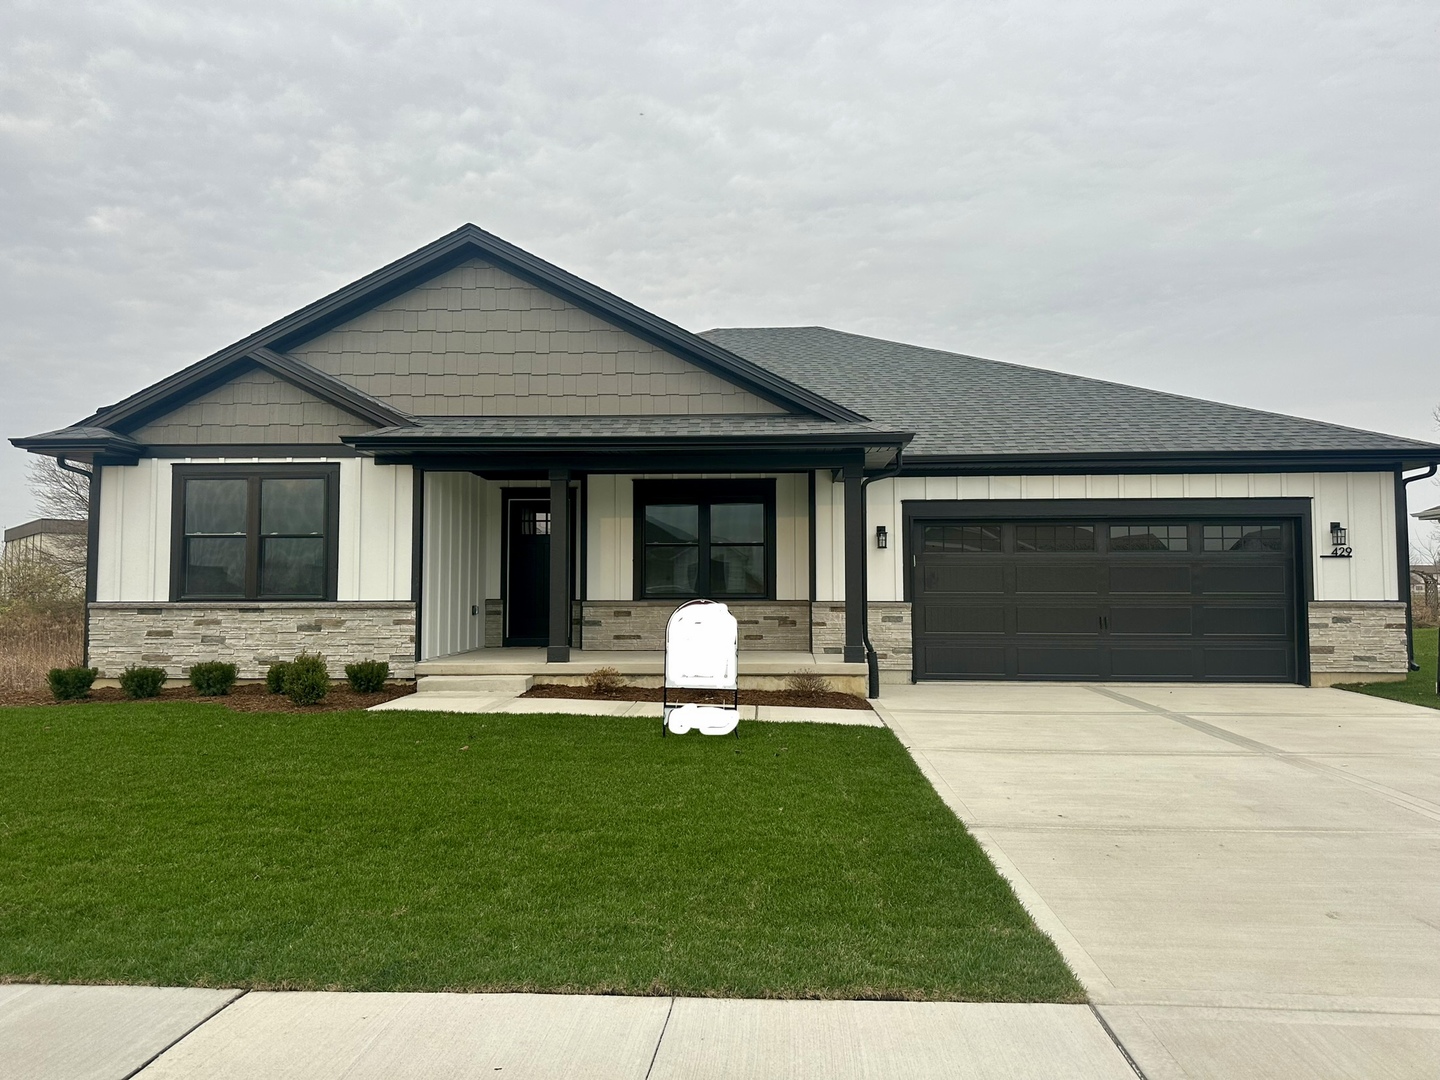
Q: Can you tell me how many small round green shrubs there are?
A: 6